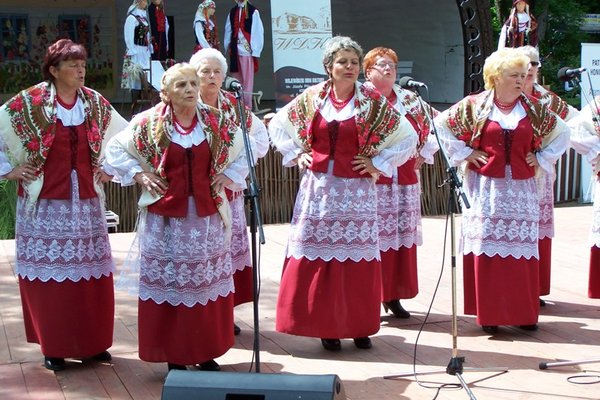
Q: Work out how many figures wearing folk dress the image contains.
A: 13